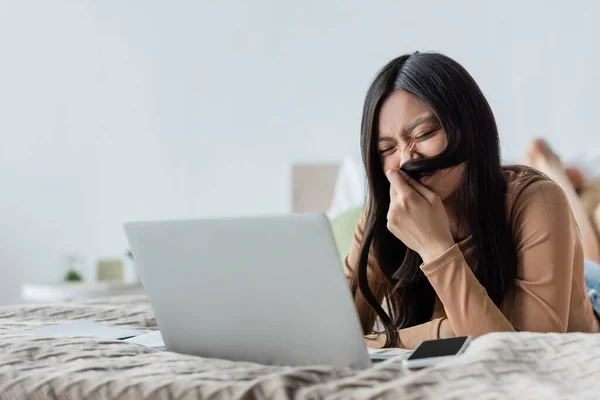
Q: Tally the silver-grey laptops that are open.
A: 1